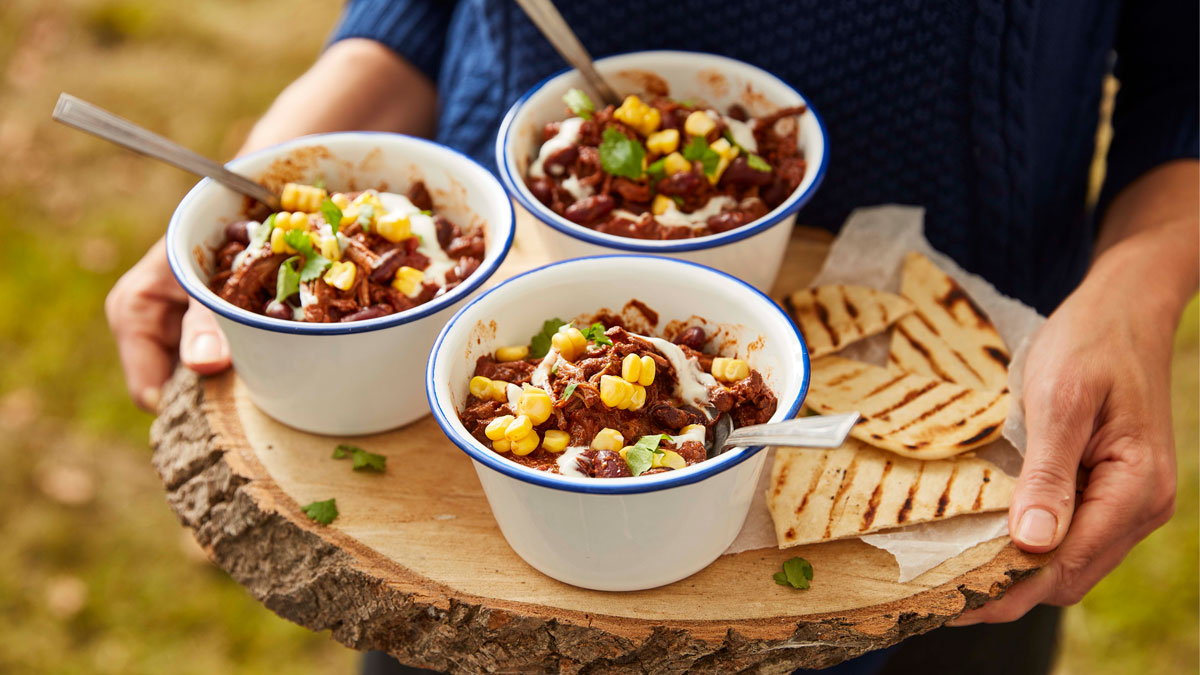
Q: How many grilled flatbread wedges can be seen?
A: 4